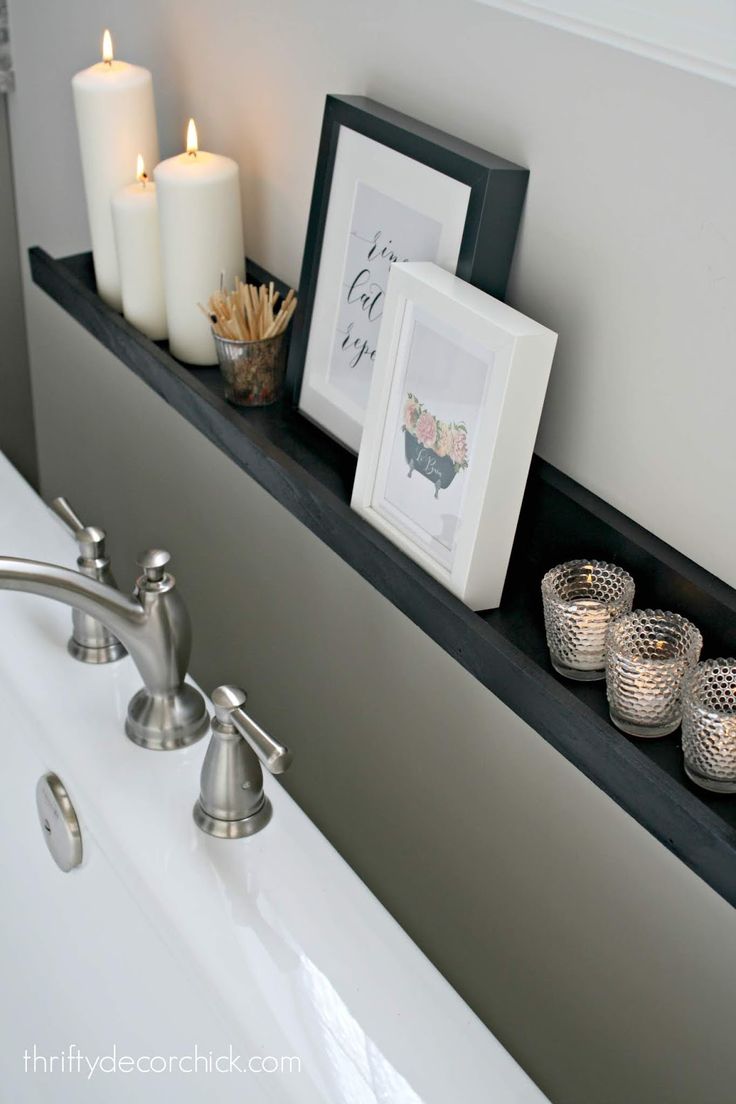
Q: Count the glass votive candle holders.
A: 3